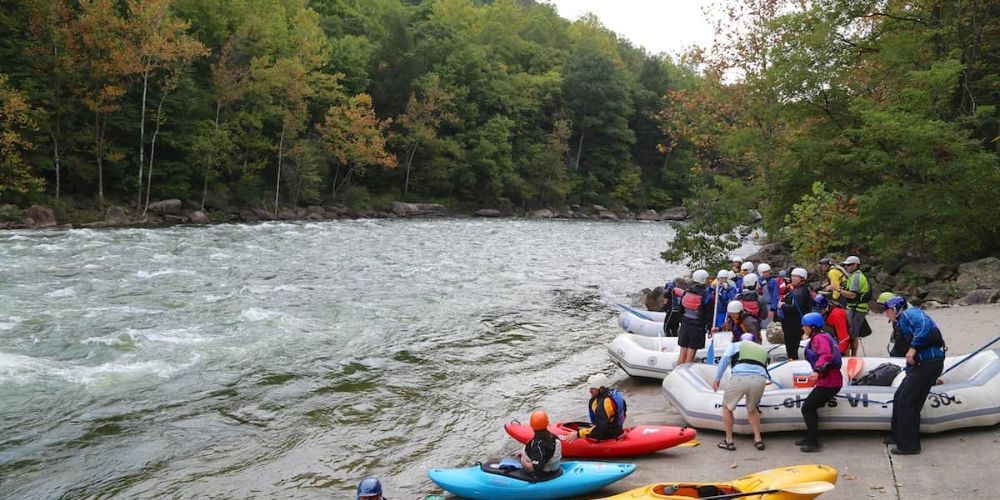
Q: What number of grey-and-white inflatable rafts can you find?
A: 3